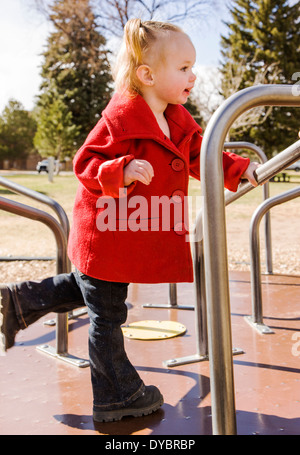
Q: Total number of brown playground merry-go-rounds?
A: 1